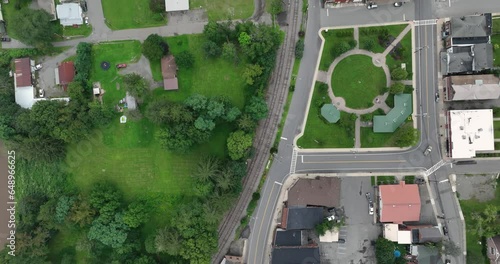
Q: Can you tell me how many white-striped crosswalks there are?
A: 3